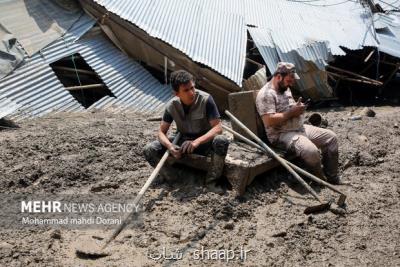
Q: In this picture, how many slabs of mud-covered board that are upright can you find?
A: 1